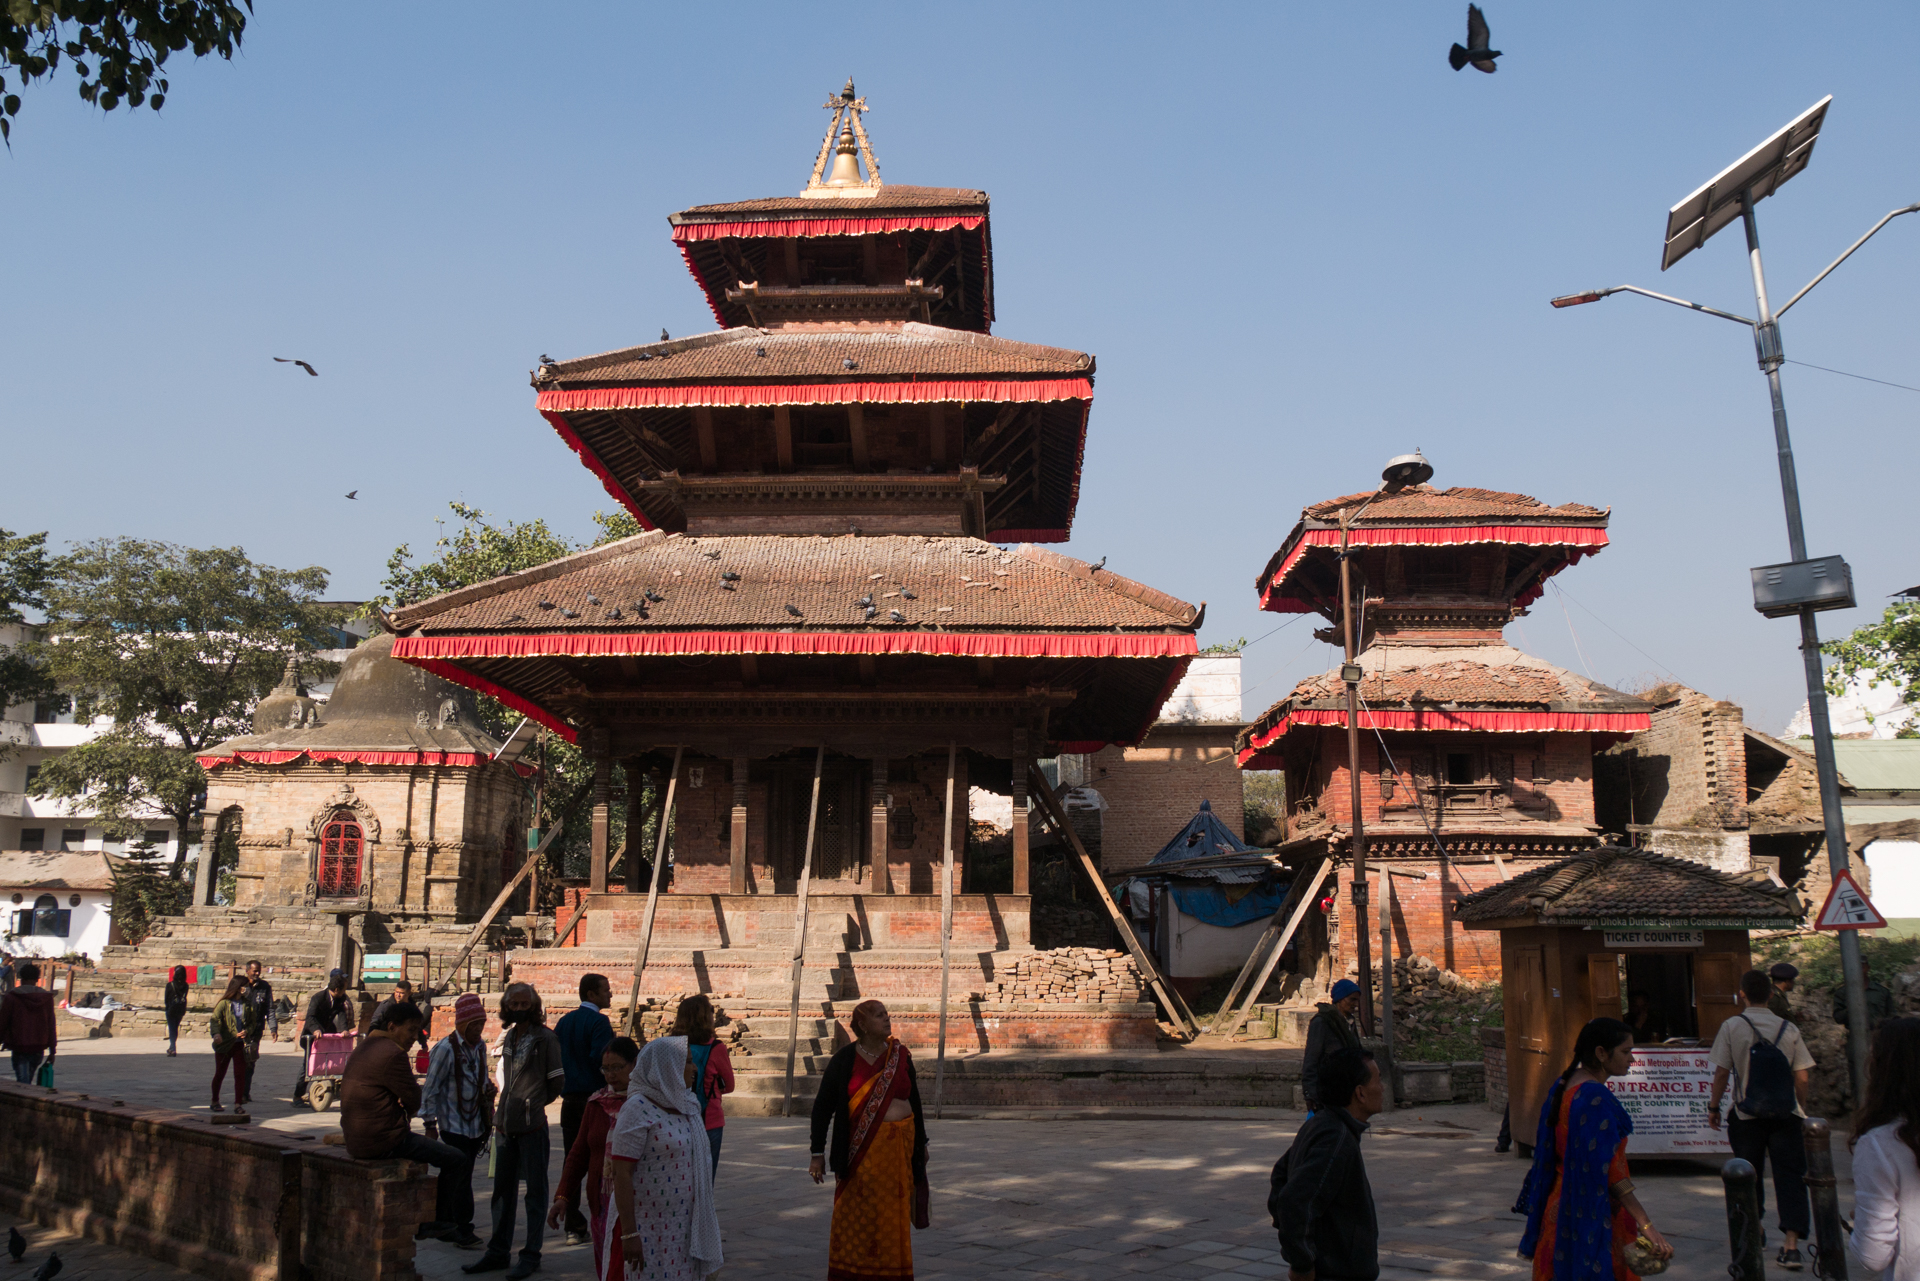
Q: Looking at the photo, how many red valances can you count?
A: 6